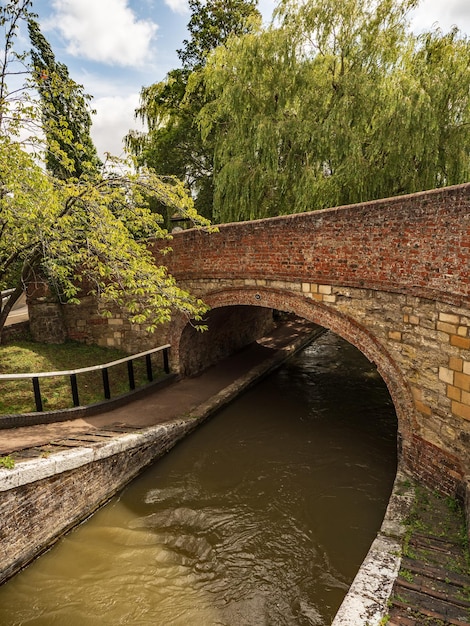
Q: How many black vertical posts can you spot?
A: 6